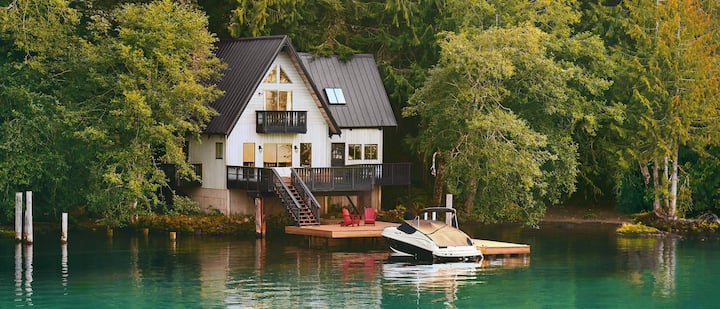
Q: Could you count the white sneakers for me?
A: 0